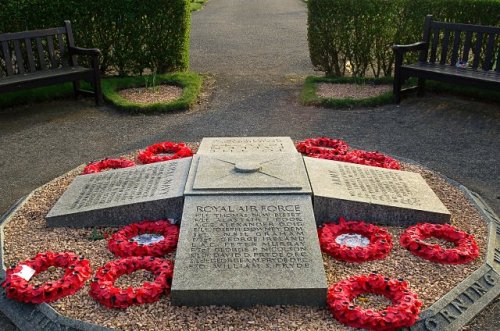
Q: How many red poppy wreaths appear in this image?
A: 10